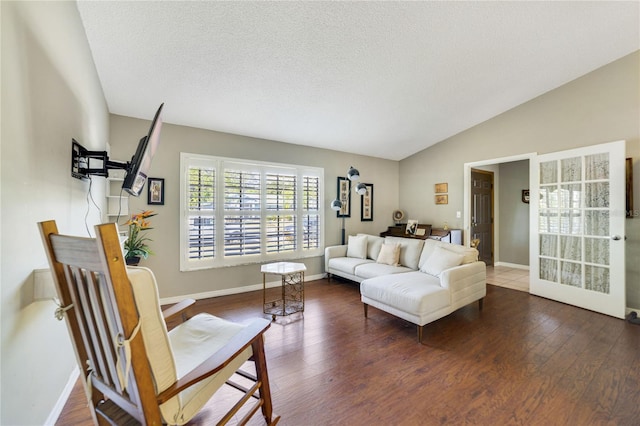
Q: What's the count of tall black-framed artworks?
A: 2